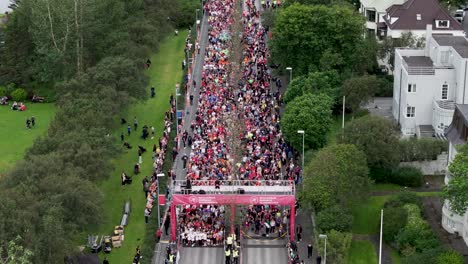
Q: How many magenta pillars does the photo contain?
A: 3